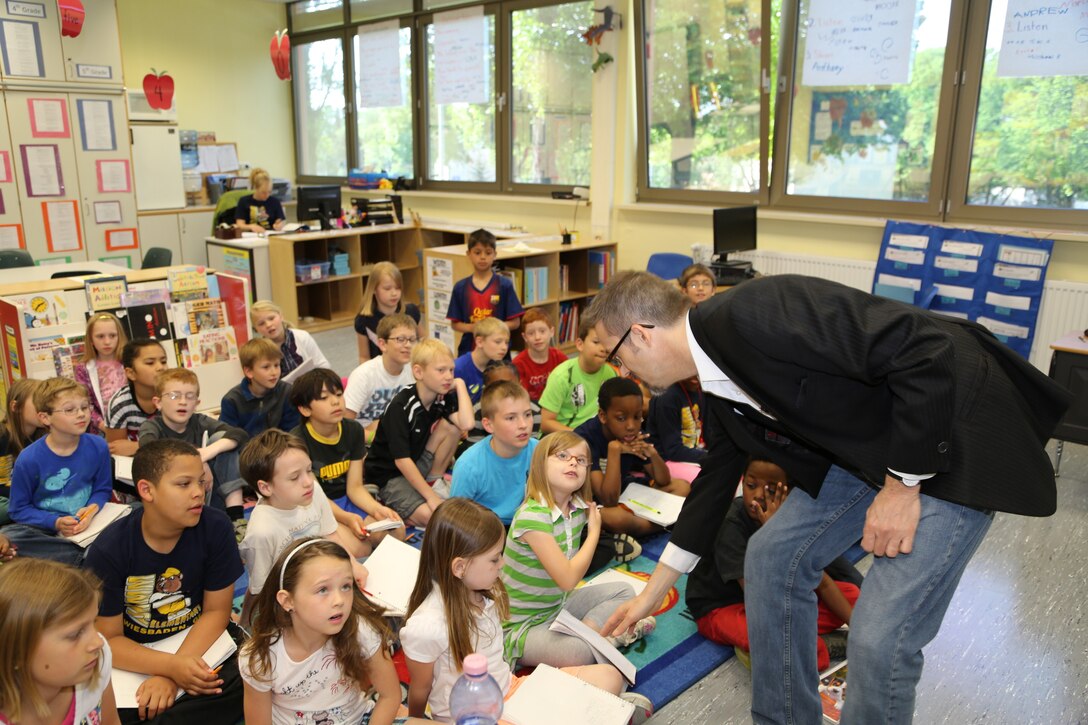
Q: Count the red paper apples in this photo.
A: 3